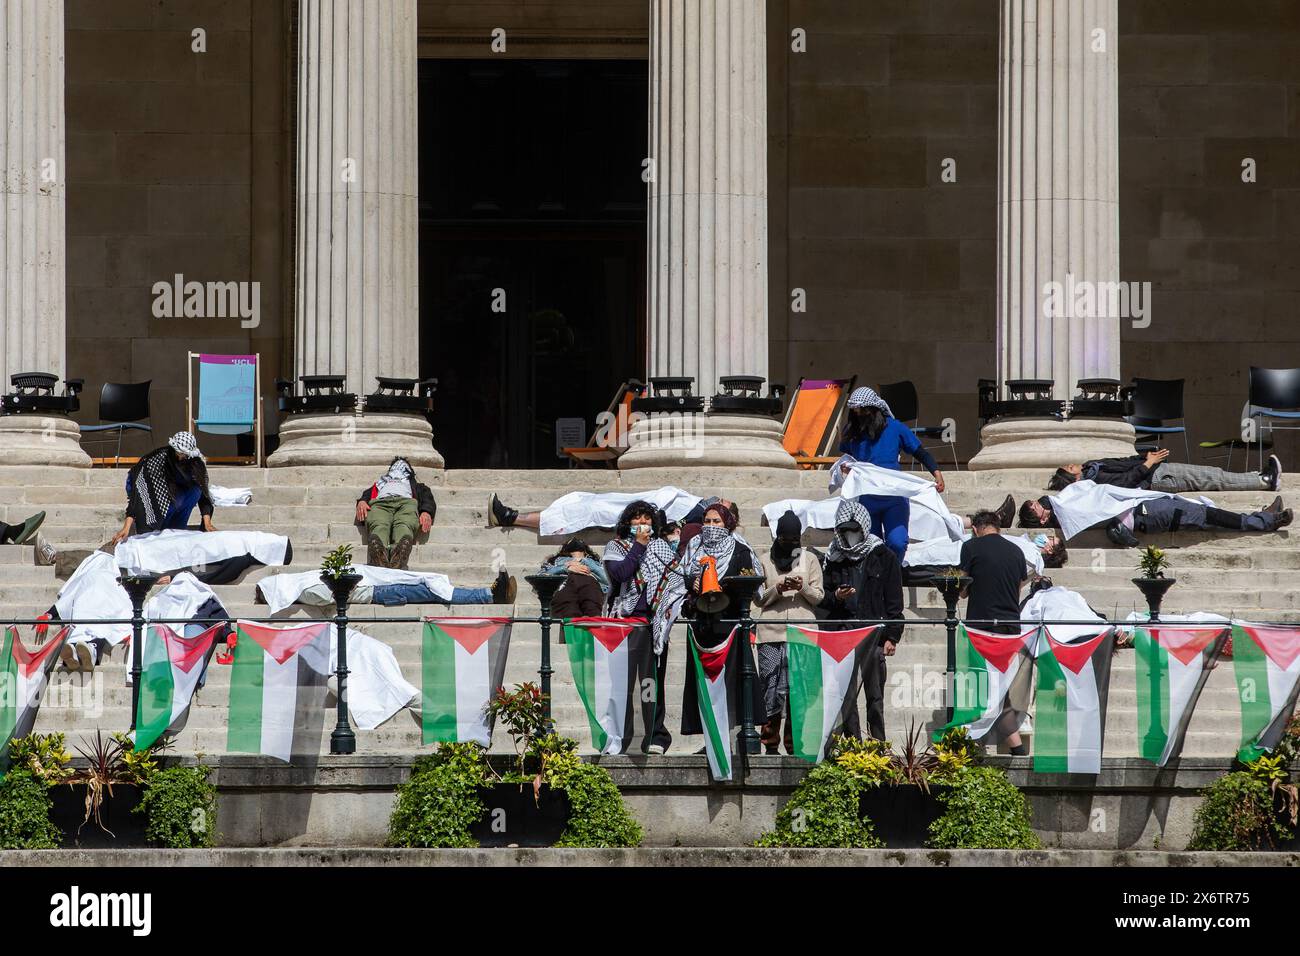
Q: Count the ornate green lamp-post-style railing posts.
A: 6